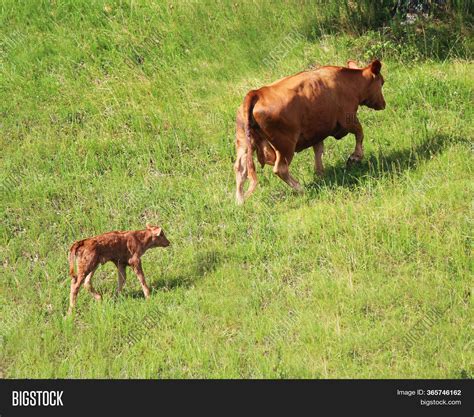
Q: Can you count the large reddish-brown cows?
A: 1